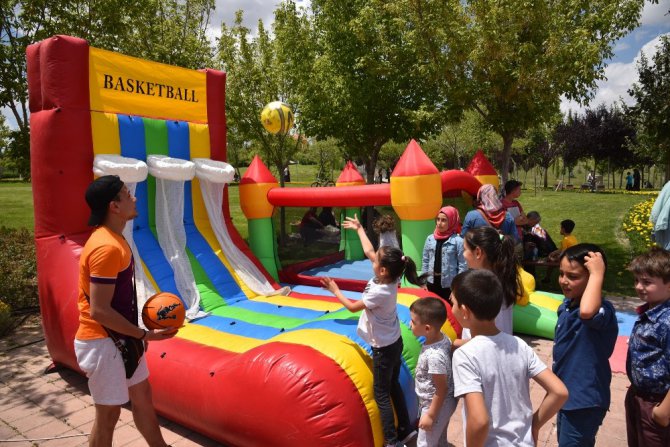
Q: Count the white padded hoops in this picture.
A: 3